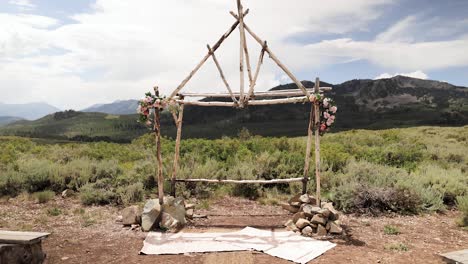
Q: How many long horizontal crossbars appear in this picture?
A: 3